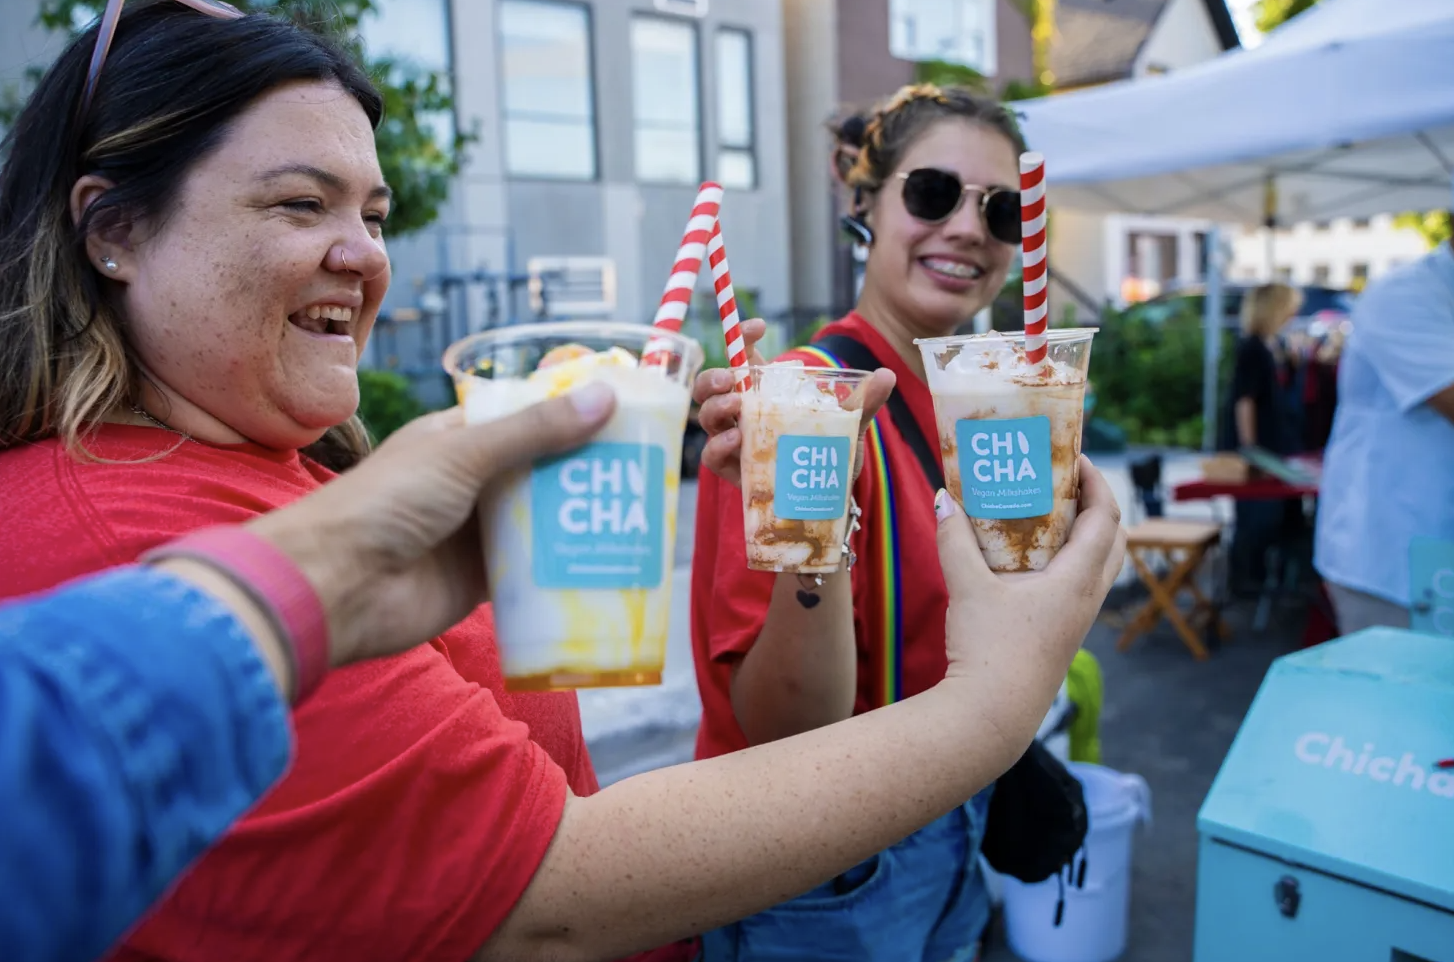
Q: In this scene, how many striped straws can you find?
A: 3